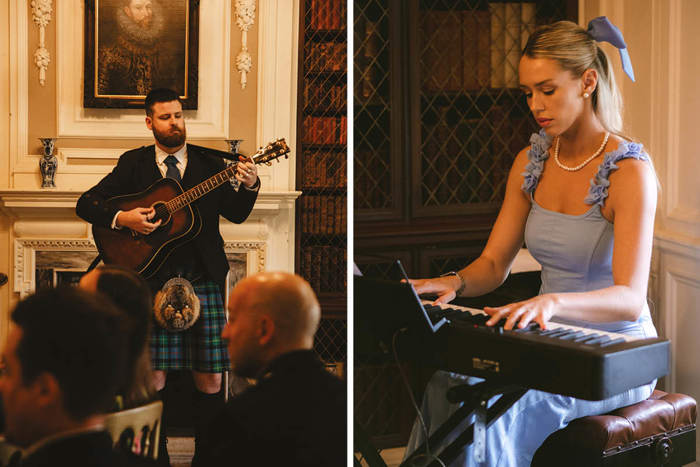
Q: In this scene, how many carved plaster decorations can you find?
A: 2